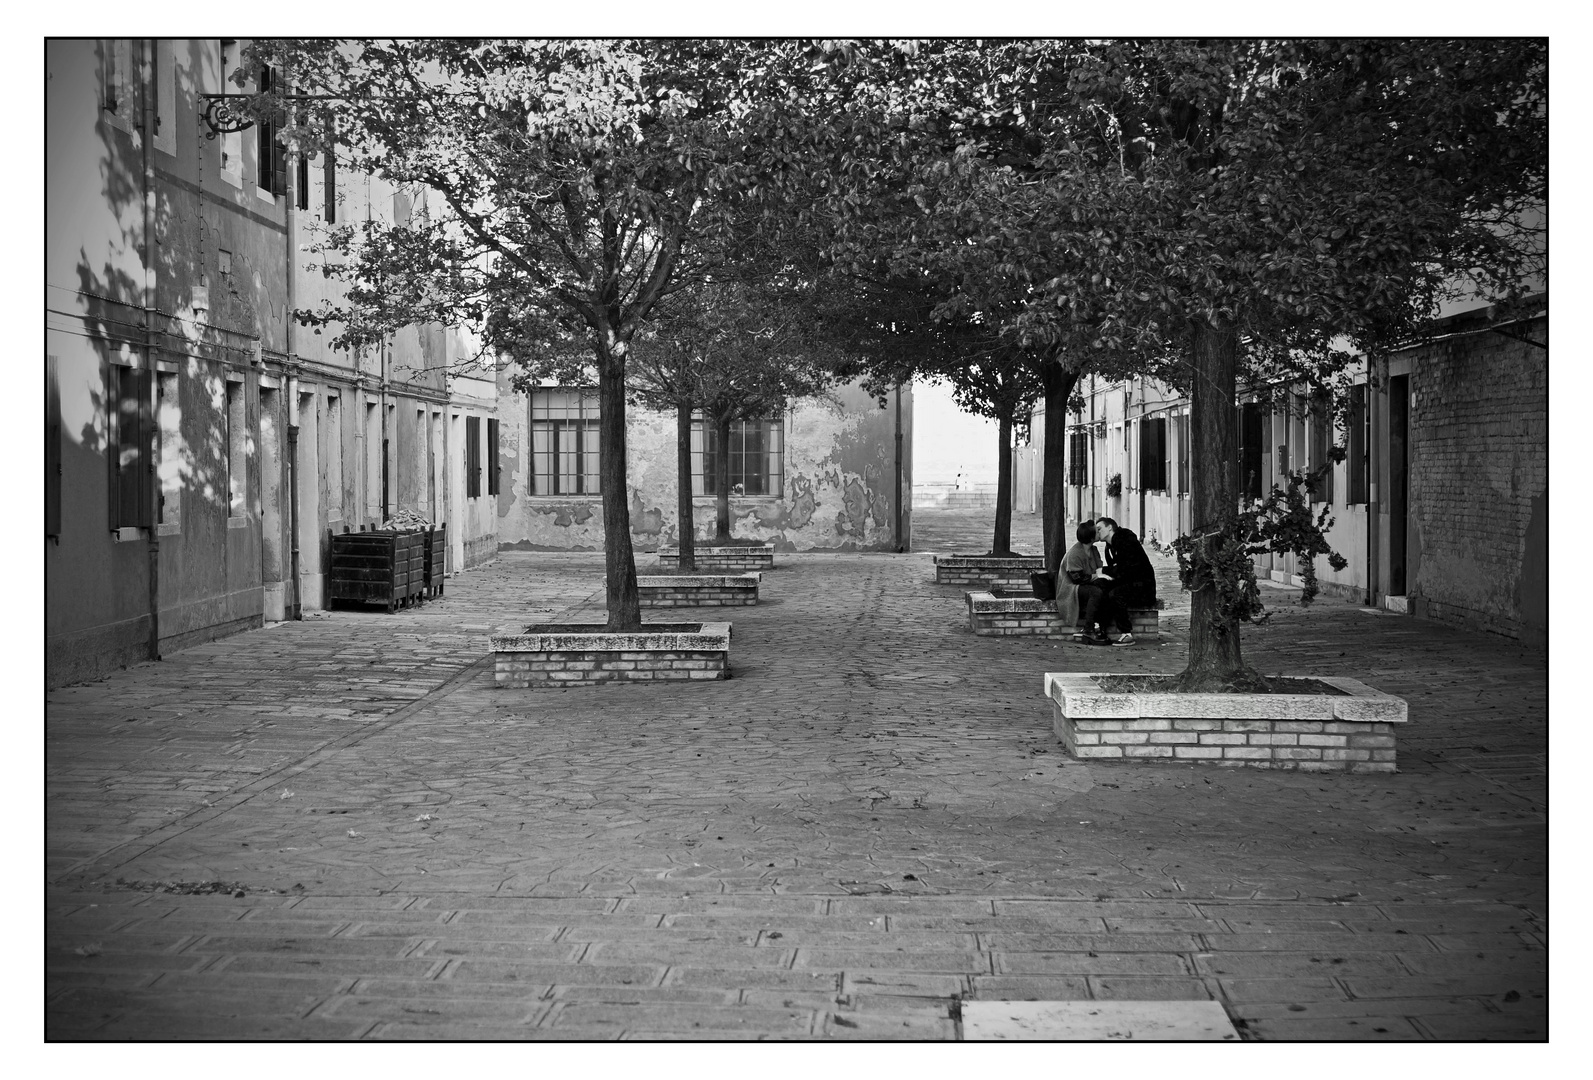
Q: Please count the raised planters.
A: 6